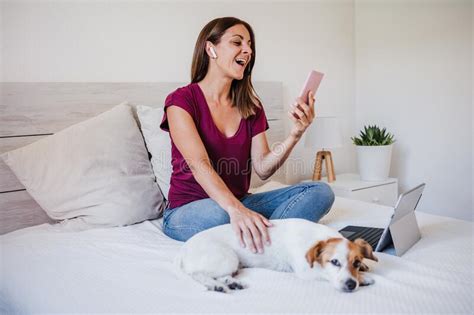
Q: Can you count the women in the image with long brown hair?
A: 1